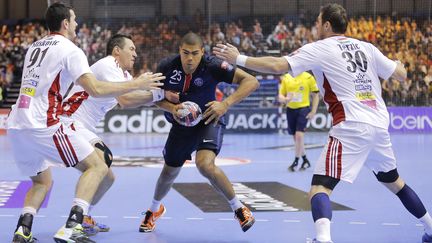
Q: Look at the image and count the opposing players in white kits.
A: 3